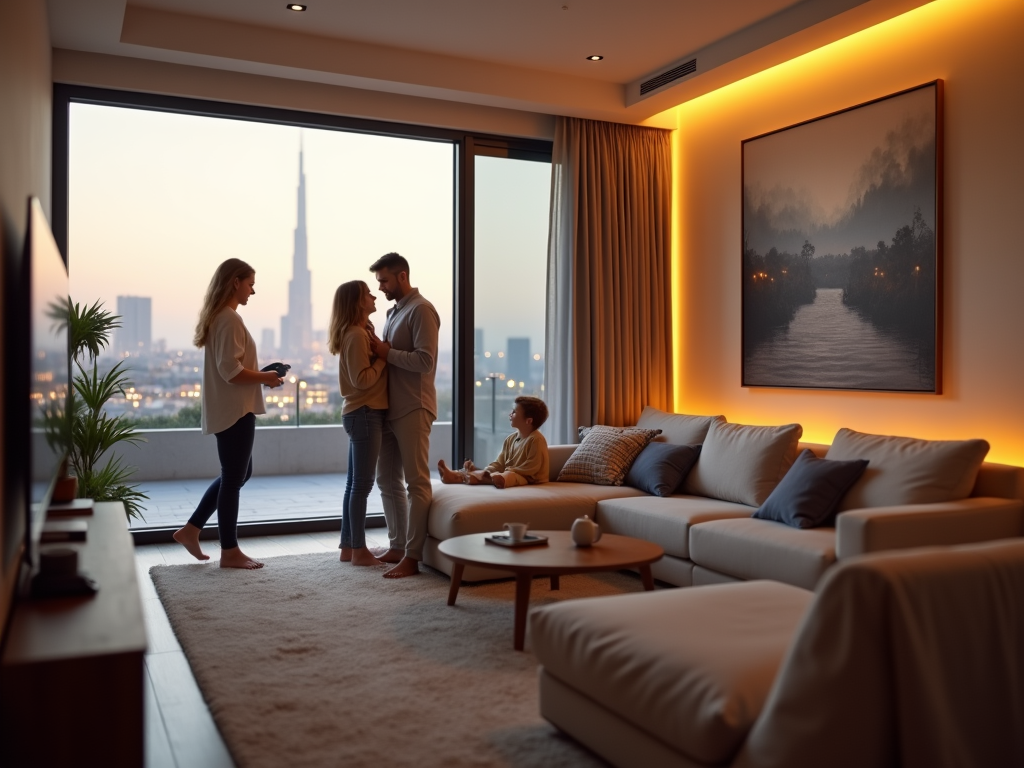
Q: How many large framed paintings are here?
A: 1